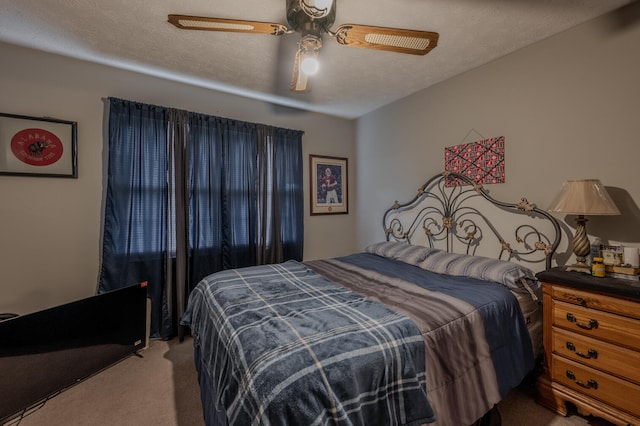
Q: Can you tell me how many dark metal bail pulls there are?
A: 3